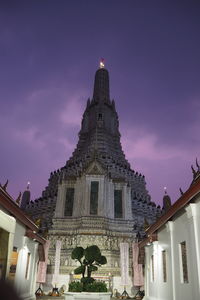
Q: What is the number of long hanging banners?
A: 4